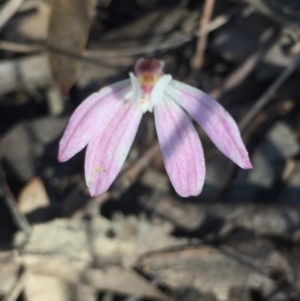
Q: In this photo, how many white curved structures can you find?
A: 2